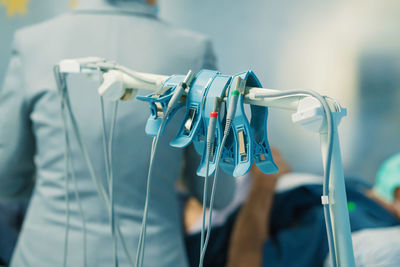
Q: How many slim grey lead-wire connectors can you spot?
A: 3